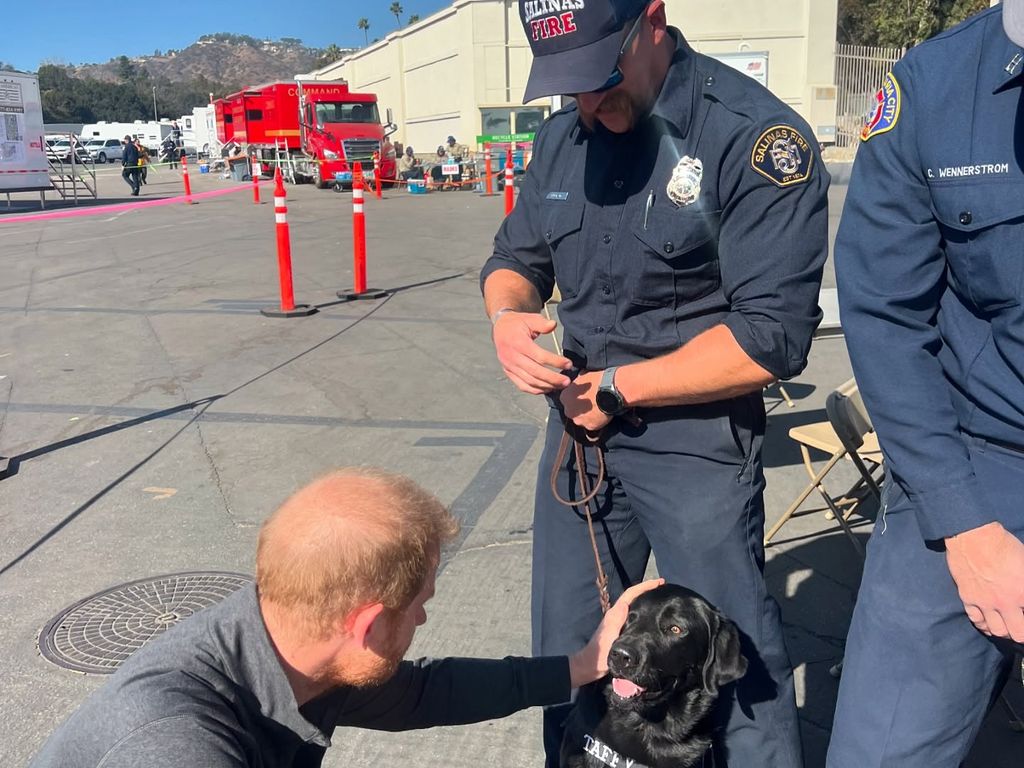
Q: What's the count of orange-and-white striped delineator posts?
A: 7